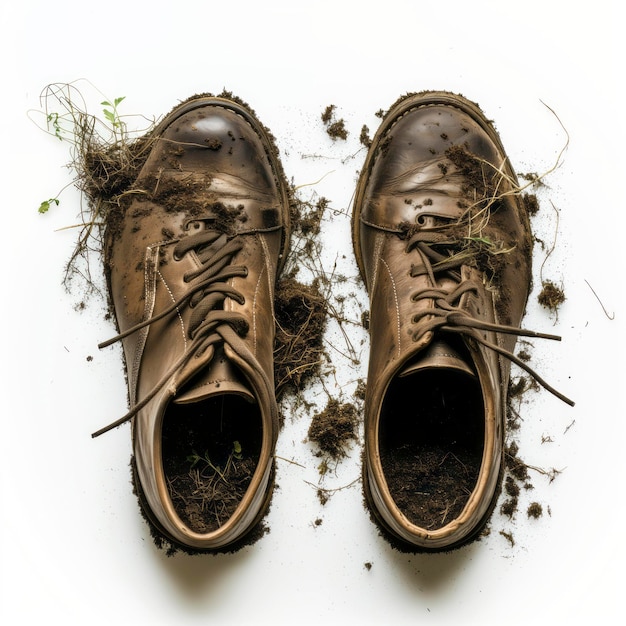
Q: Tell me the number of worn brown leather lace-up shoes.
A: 2